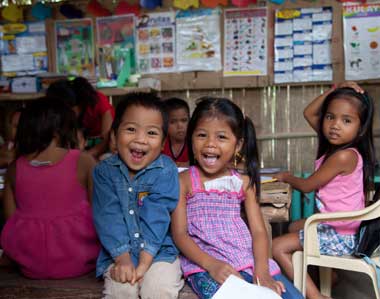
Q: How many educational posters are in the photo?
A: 8